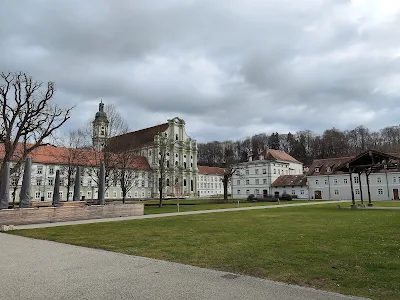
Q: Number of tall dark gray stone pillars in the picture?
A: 5